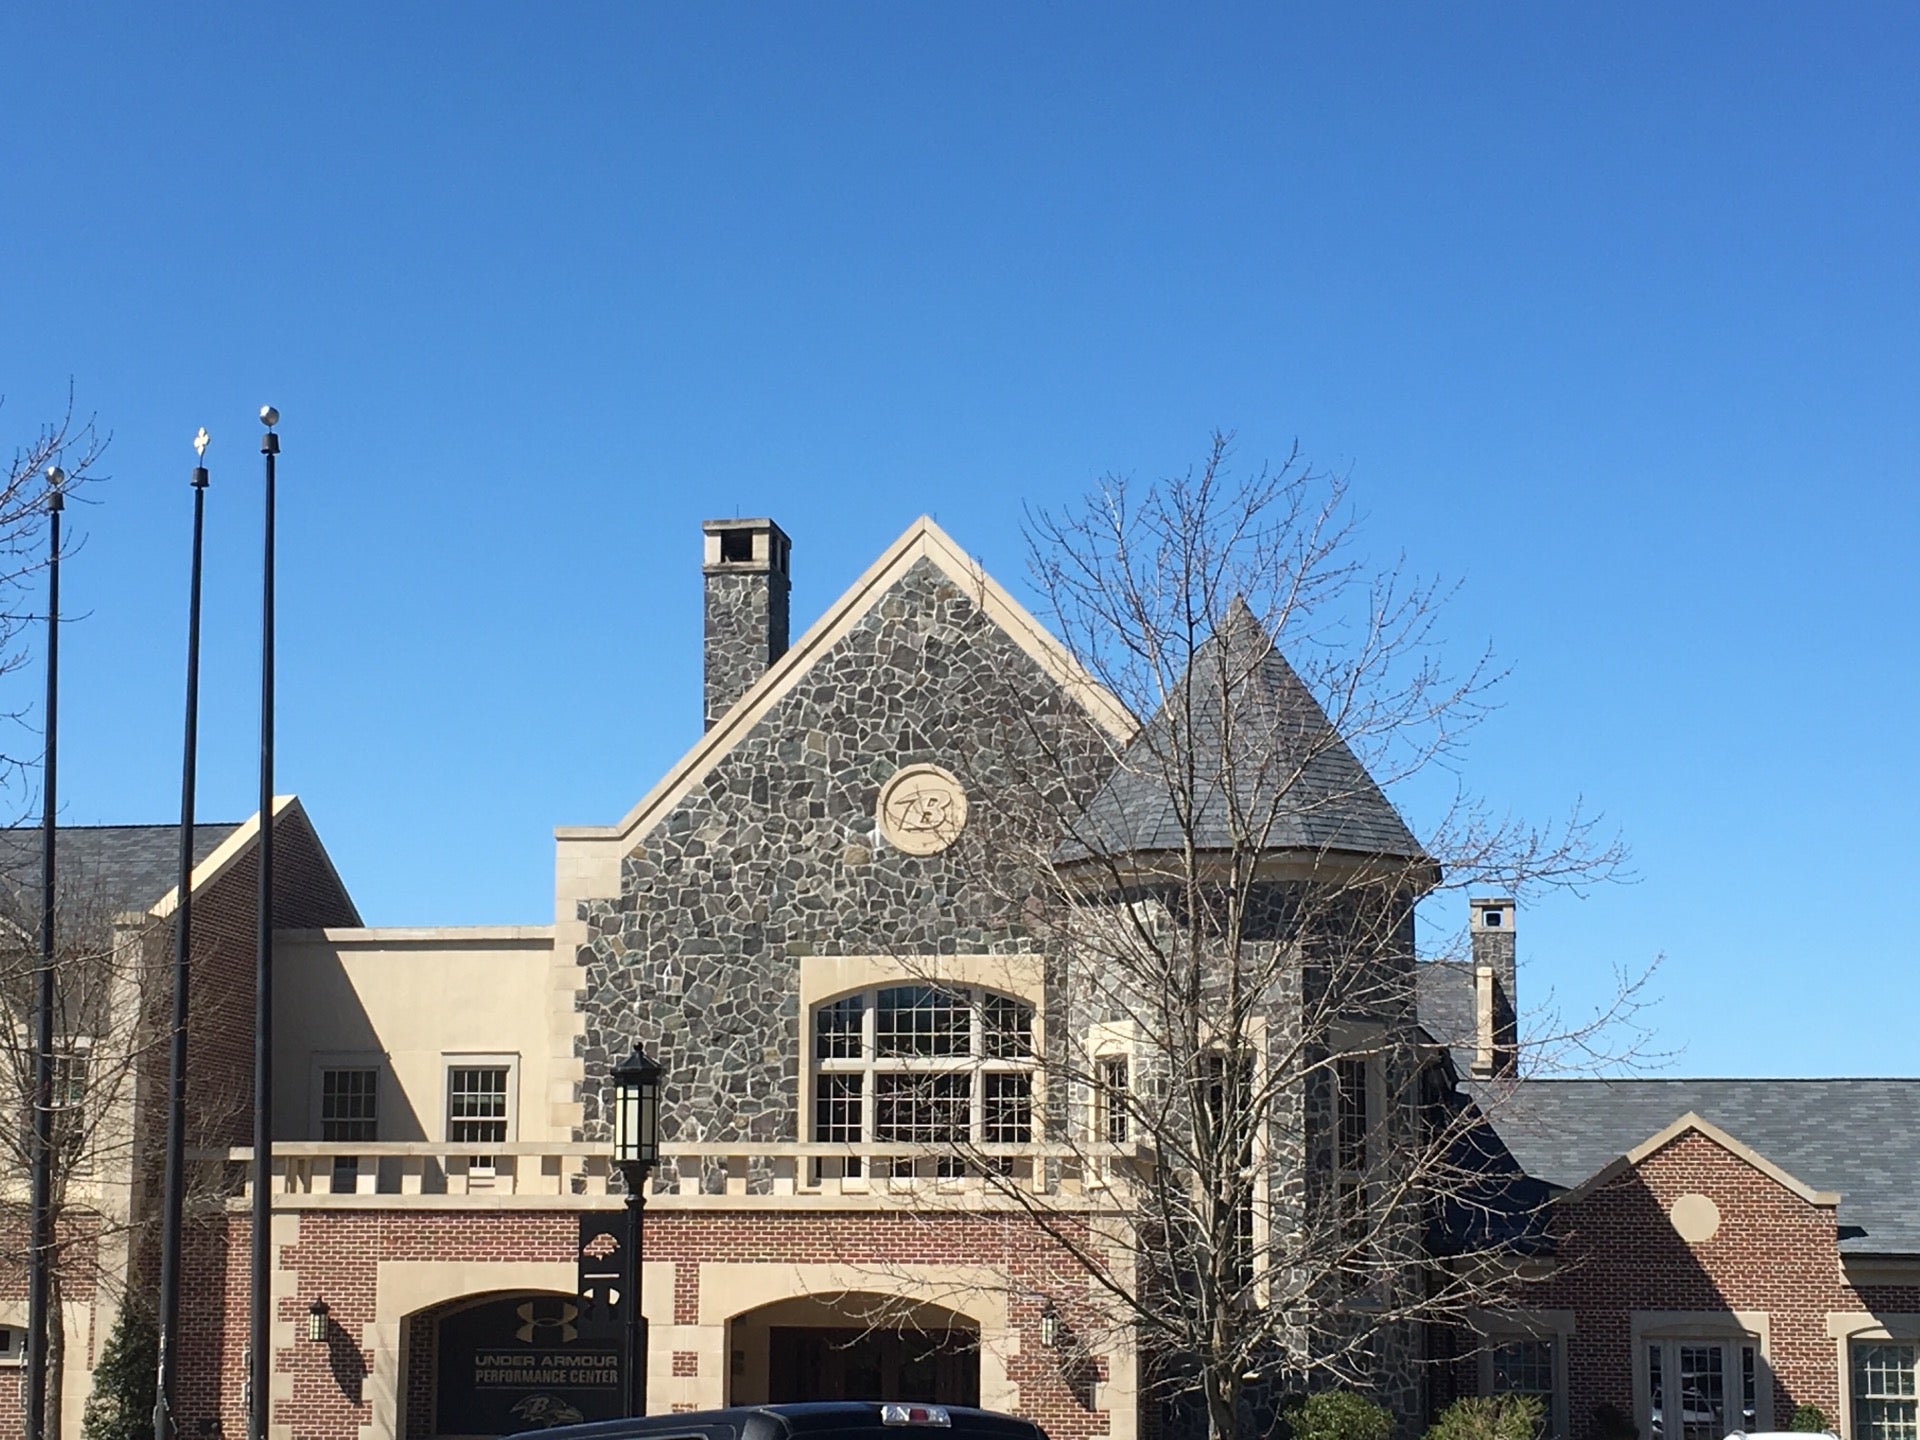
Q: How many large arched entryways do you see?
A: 2